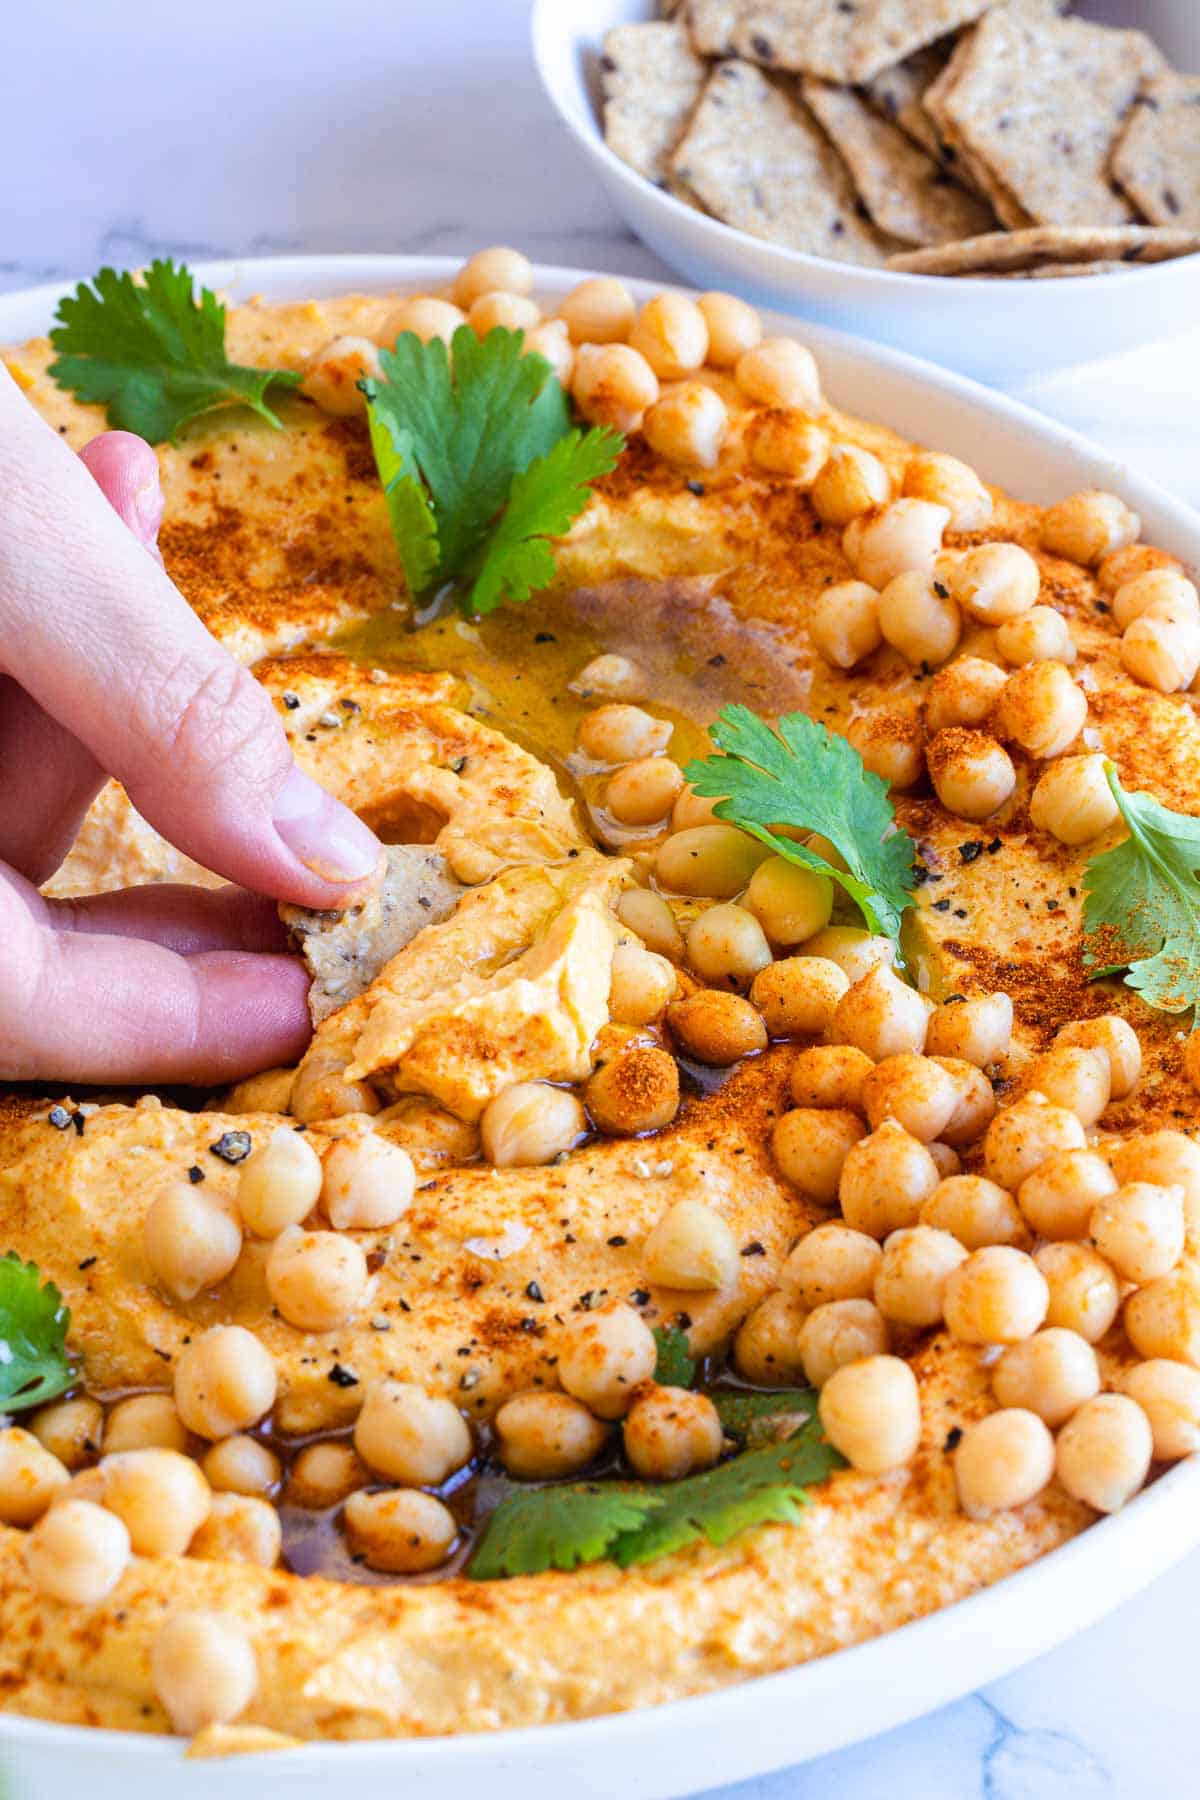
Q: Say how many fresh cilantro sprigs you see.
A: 6